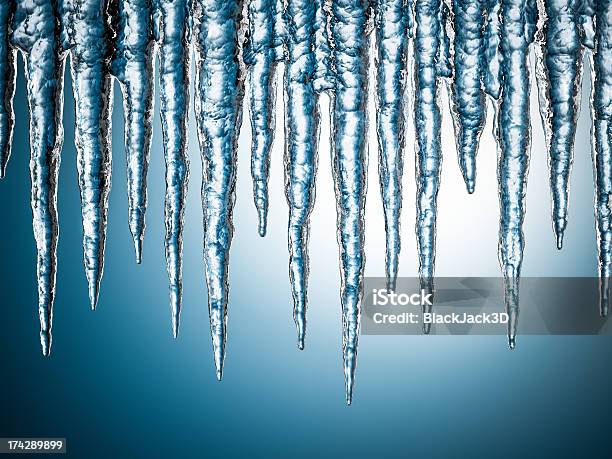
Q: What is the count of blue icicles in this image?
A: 15